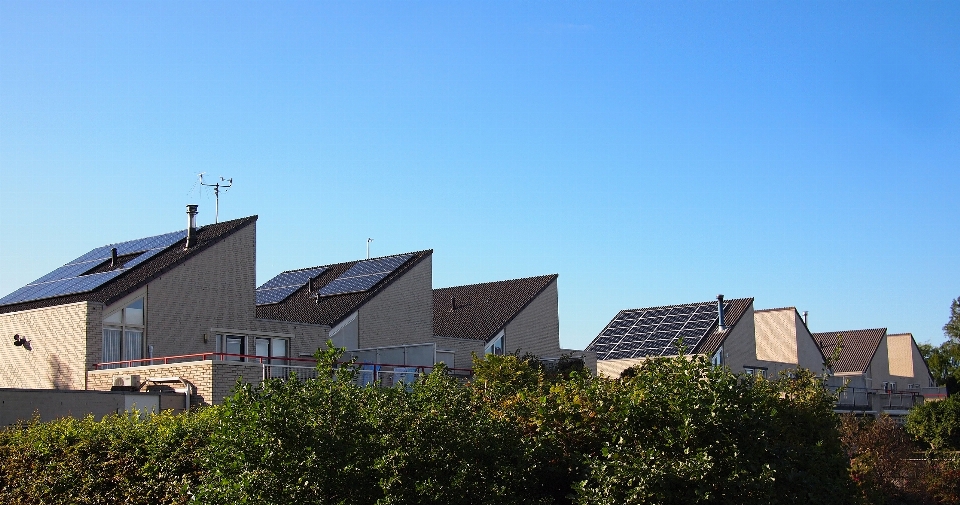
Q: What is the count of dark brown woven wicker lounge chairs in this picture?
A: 0